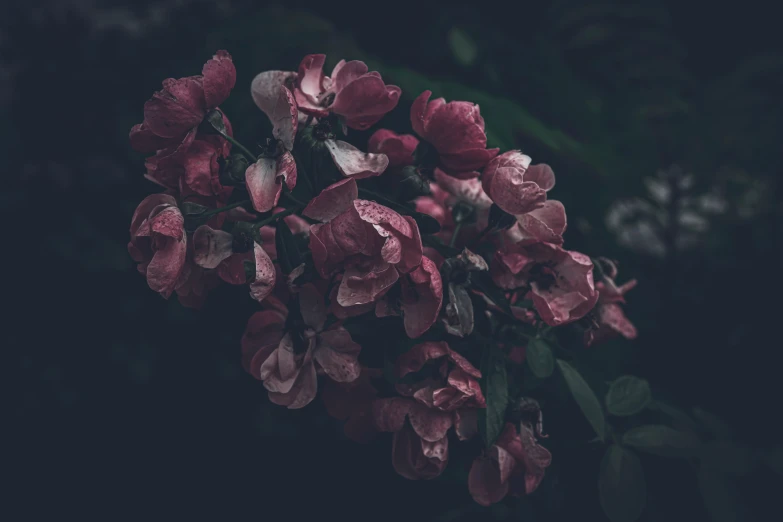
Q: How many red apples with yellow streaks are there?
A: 0